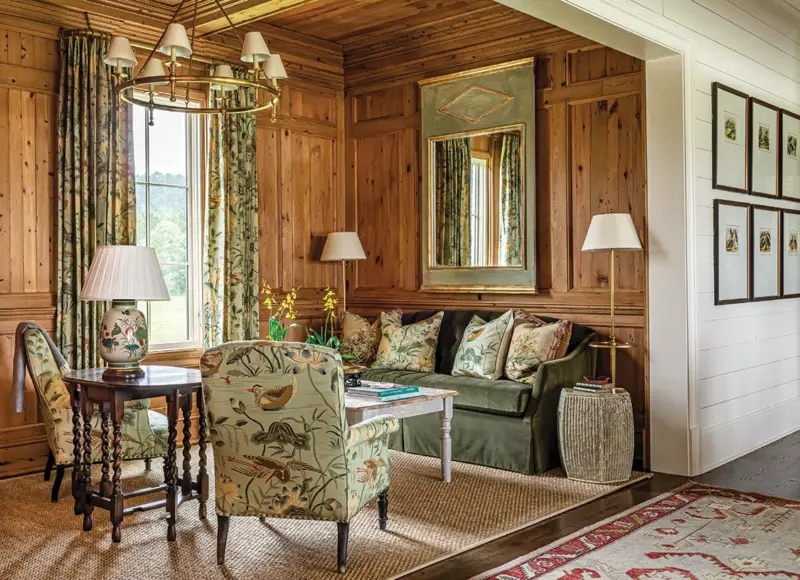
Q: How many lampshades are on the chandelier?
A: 6